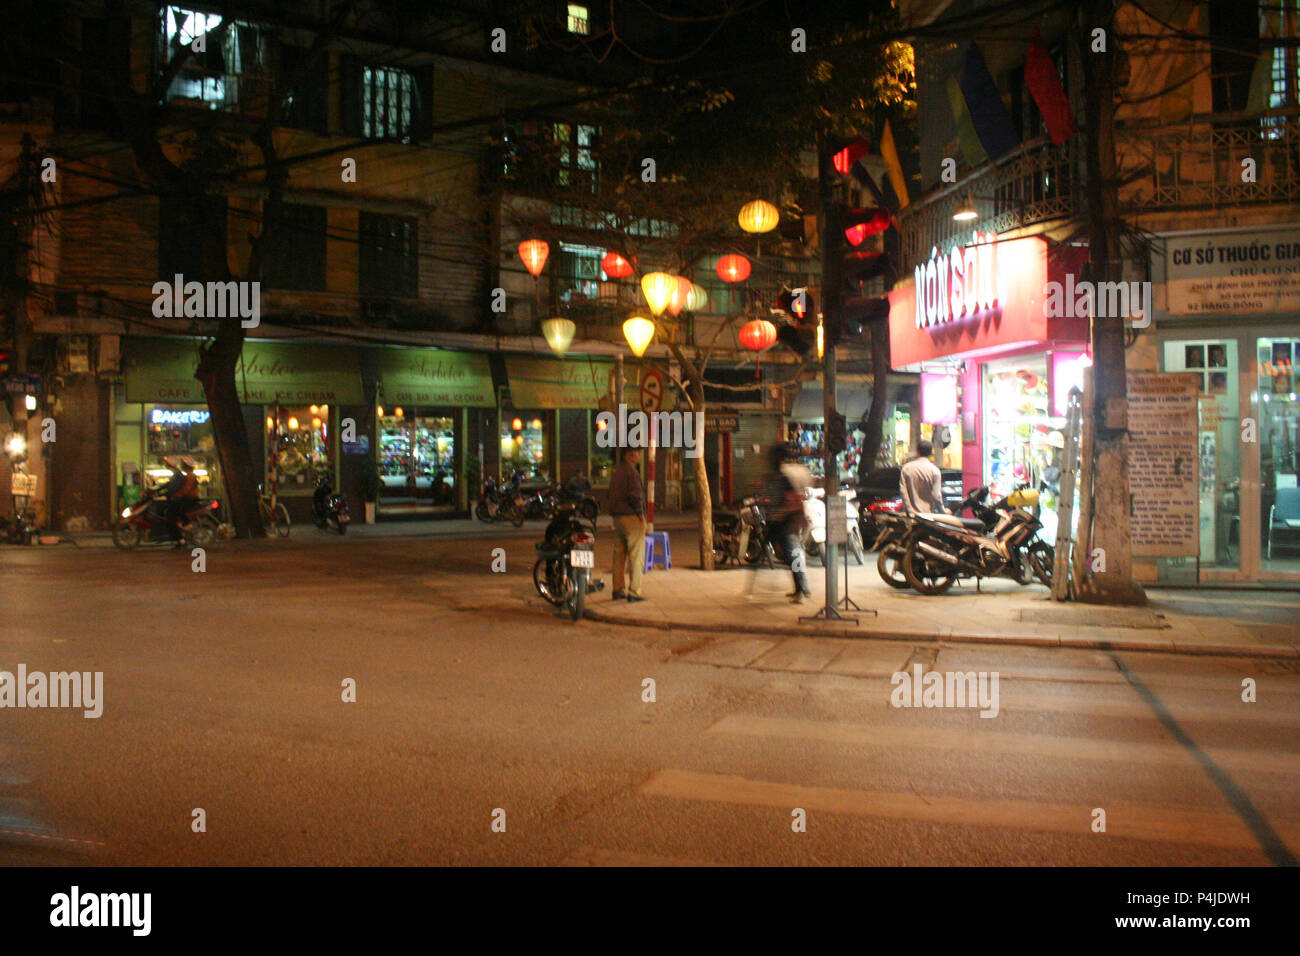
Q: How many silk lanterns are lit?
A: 10